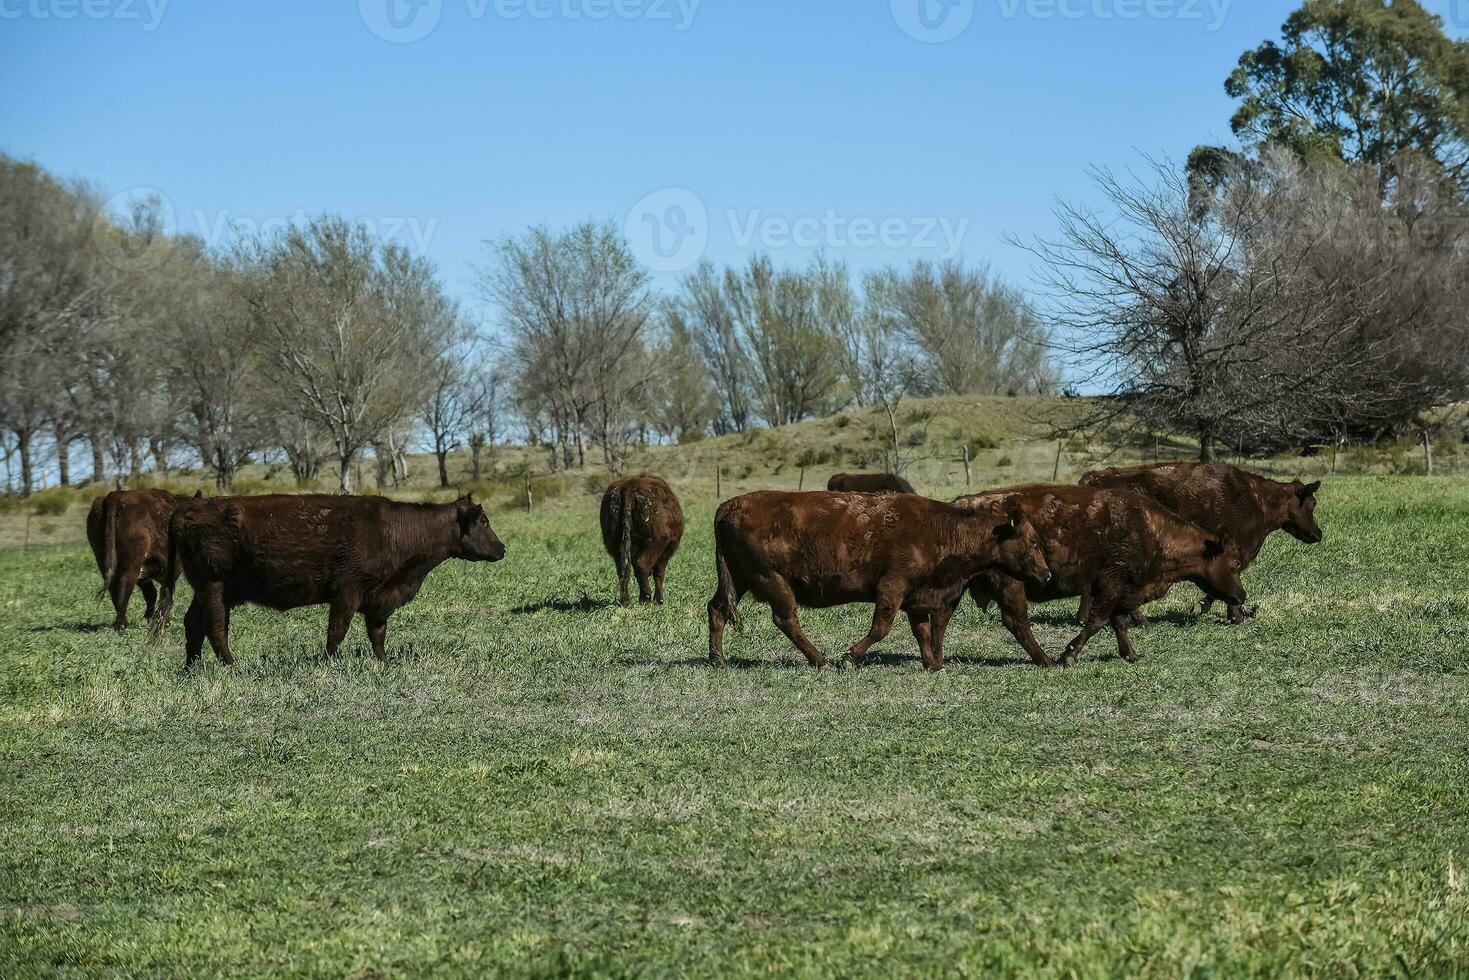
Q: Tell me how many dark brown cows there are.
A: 7